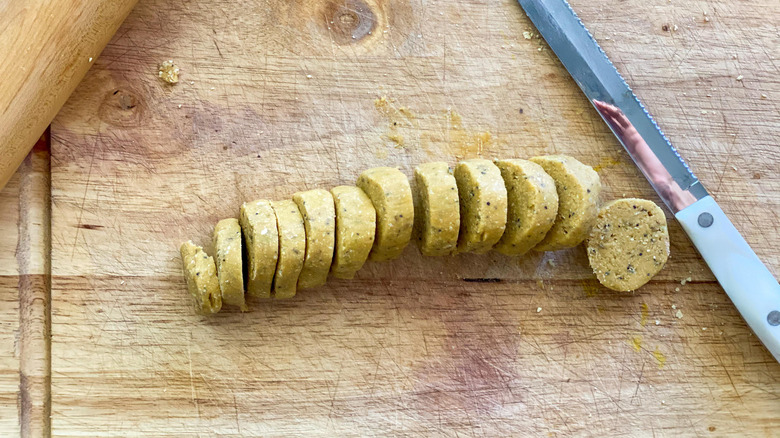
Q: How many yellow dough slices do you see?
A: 12